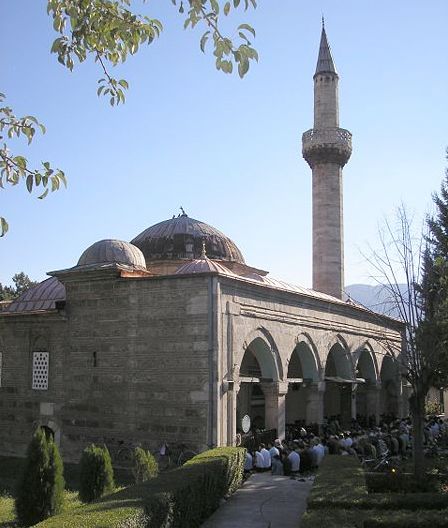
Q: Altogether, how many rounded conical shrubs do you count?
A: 3